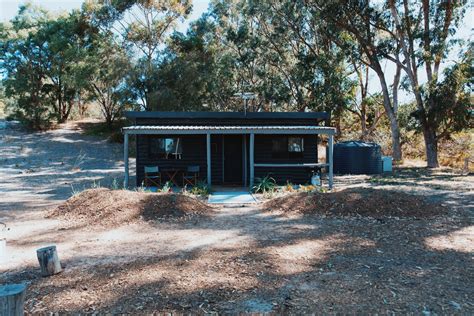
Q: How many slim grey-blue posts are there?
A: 4